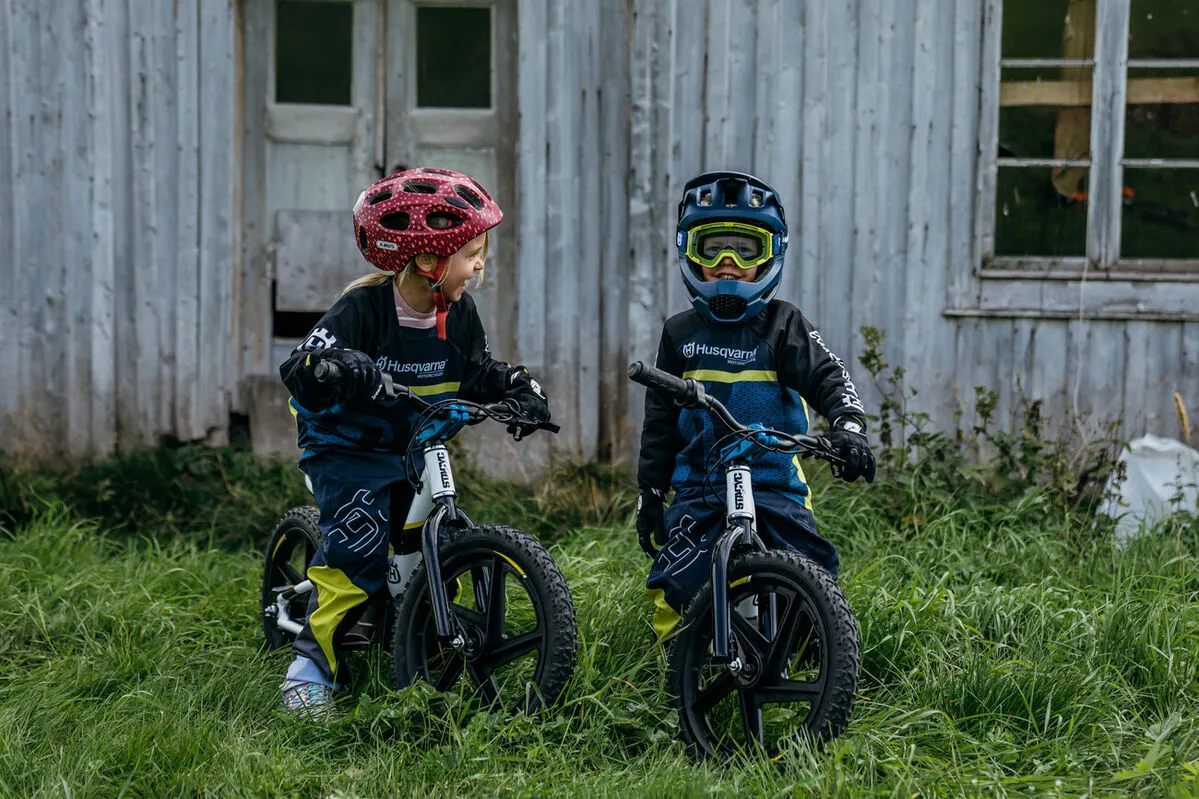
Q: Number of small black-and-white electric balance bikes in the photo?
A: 2